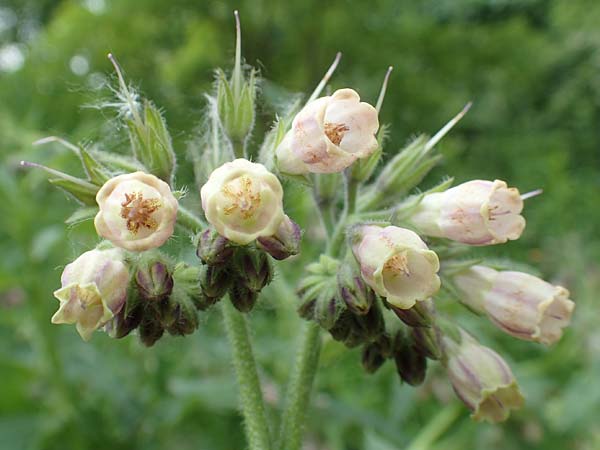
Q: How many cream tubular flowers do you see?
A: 8